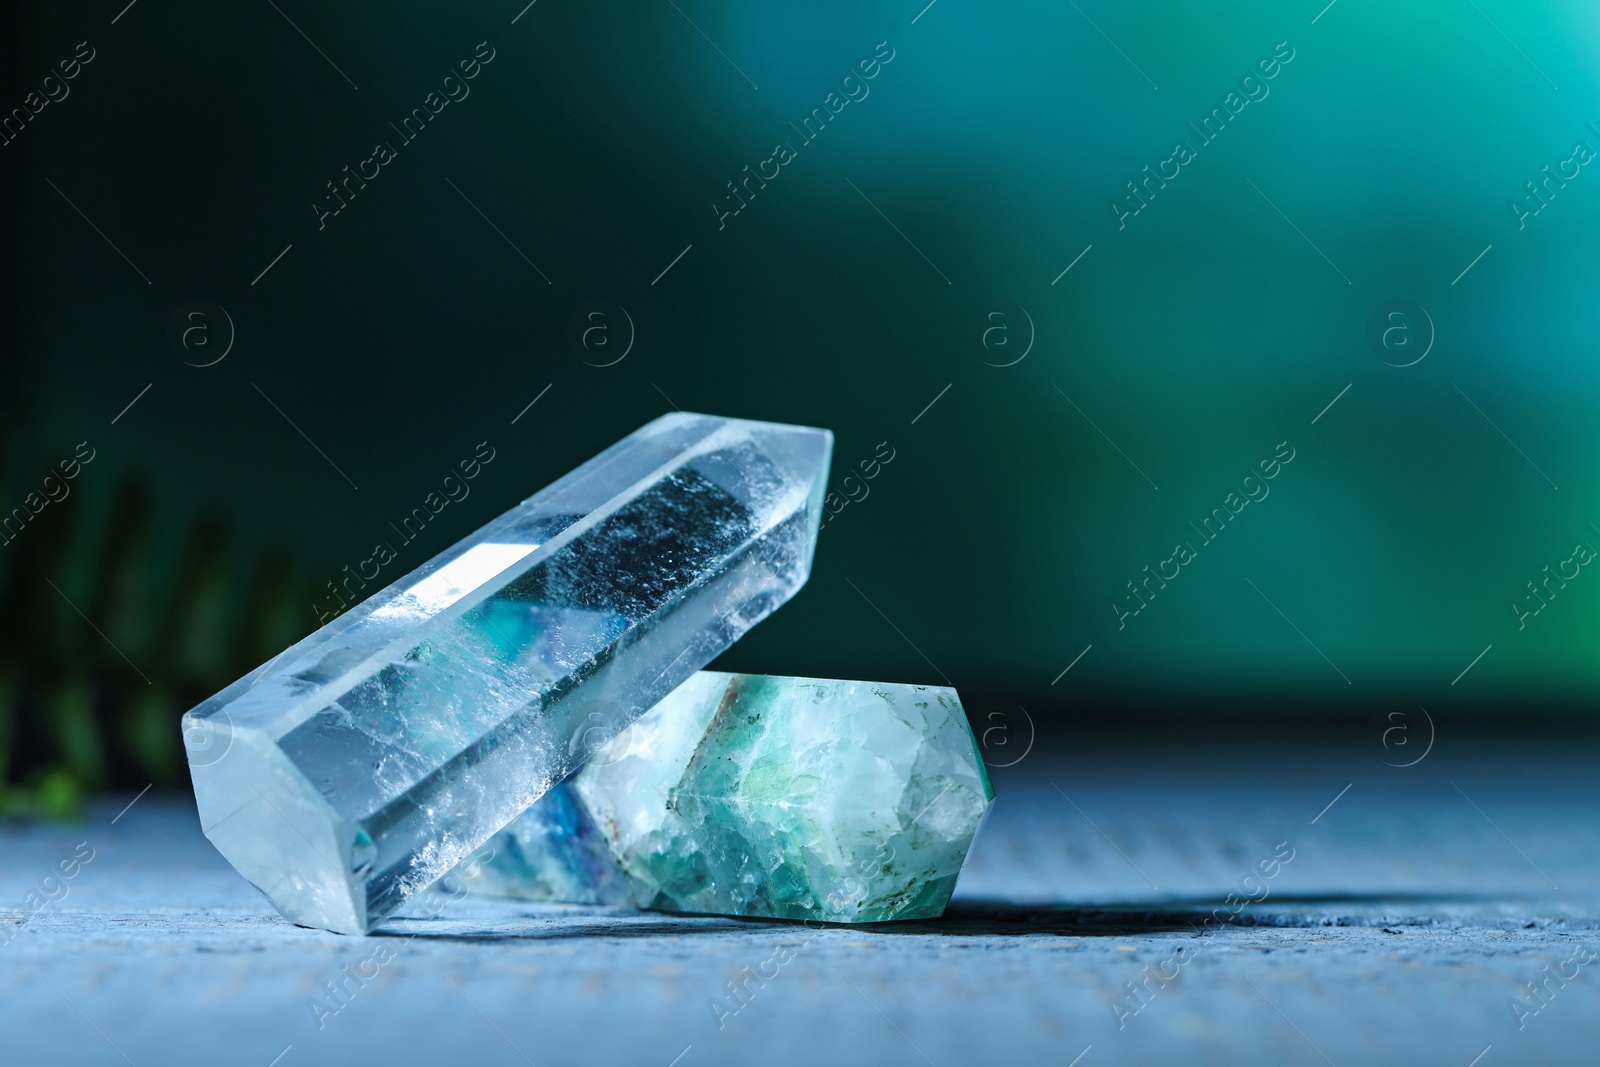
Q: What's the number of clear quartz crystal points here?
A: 1